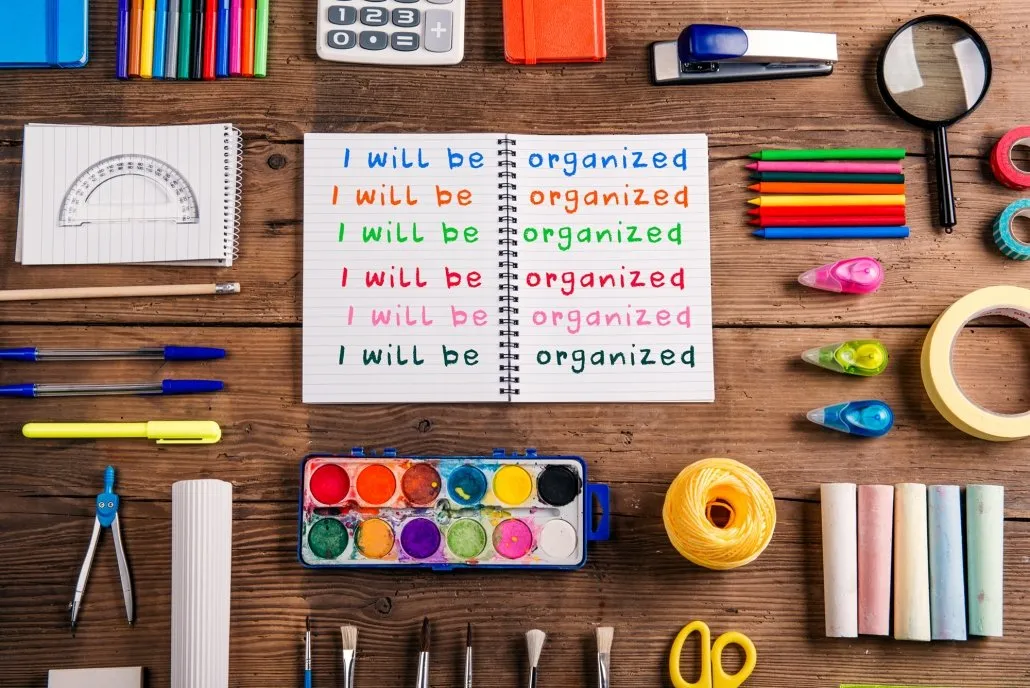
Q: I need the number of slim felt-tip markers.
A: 12